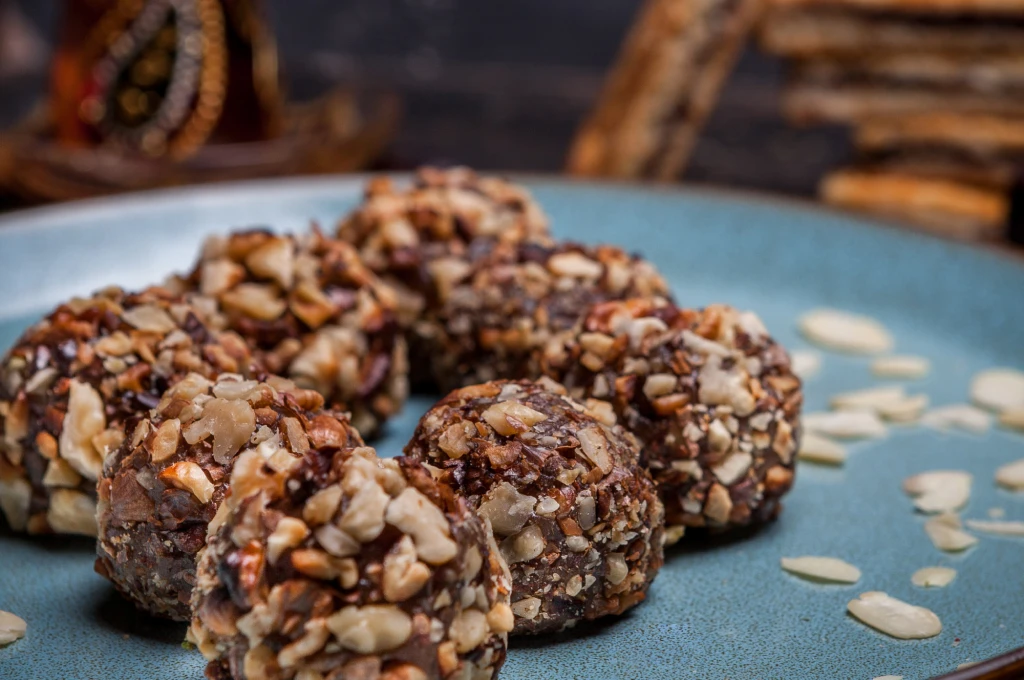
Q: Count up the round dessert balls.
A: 8